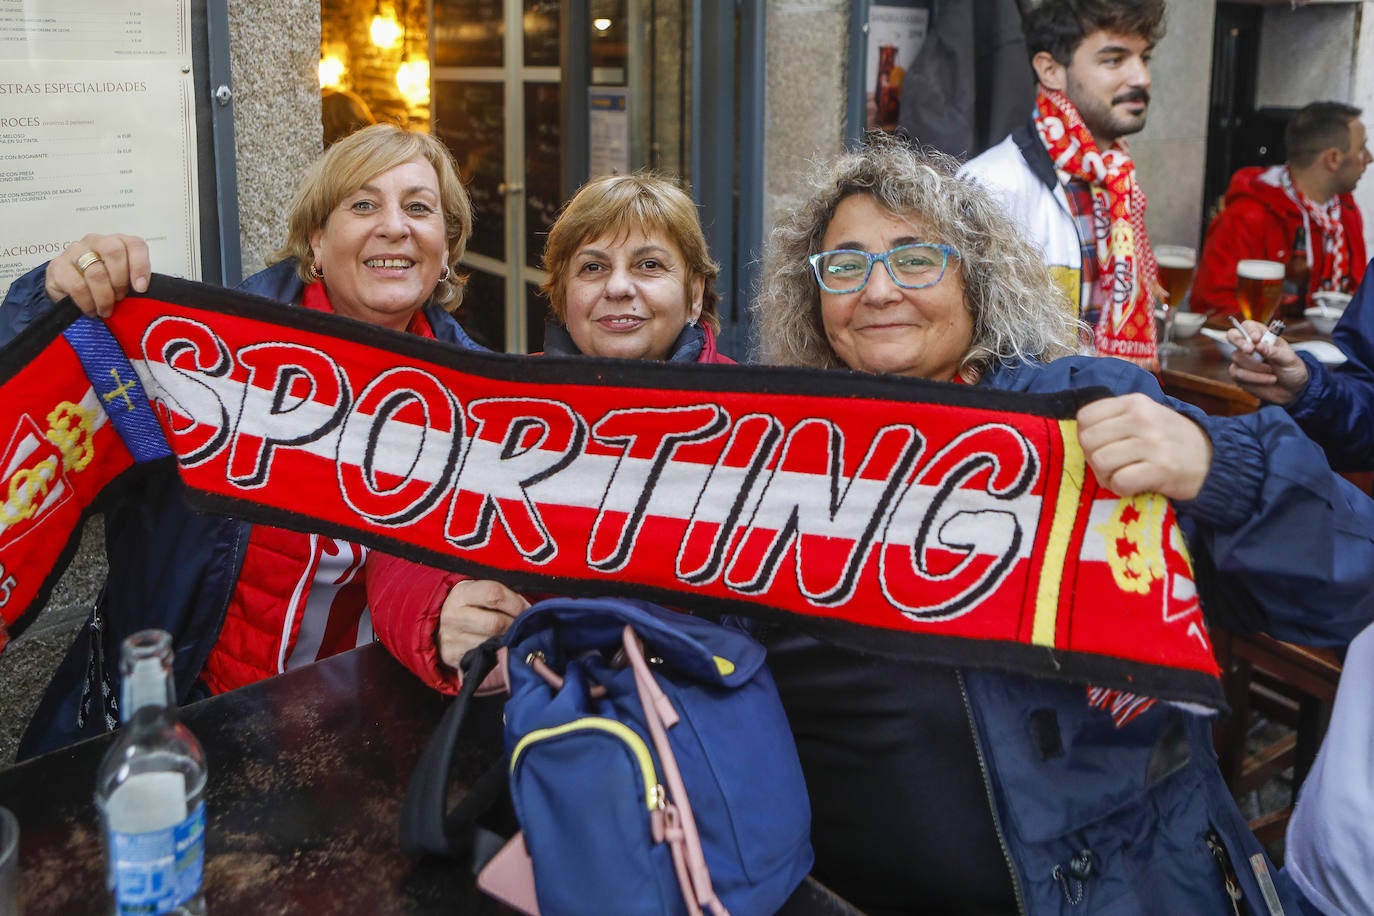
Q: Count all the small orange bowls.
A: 0